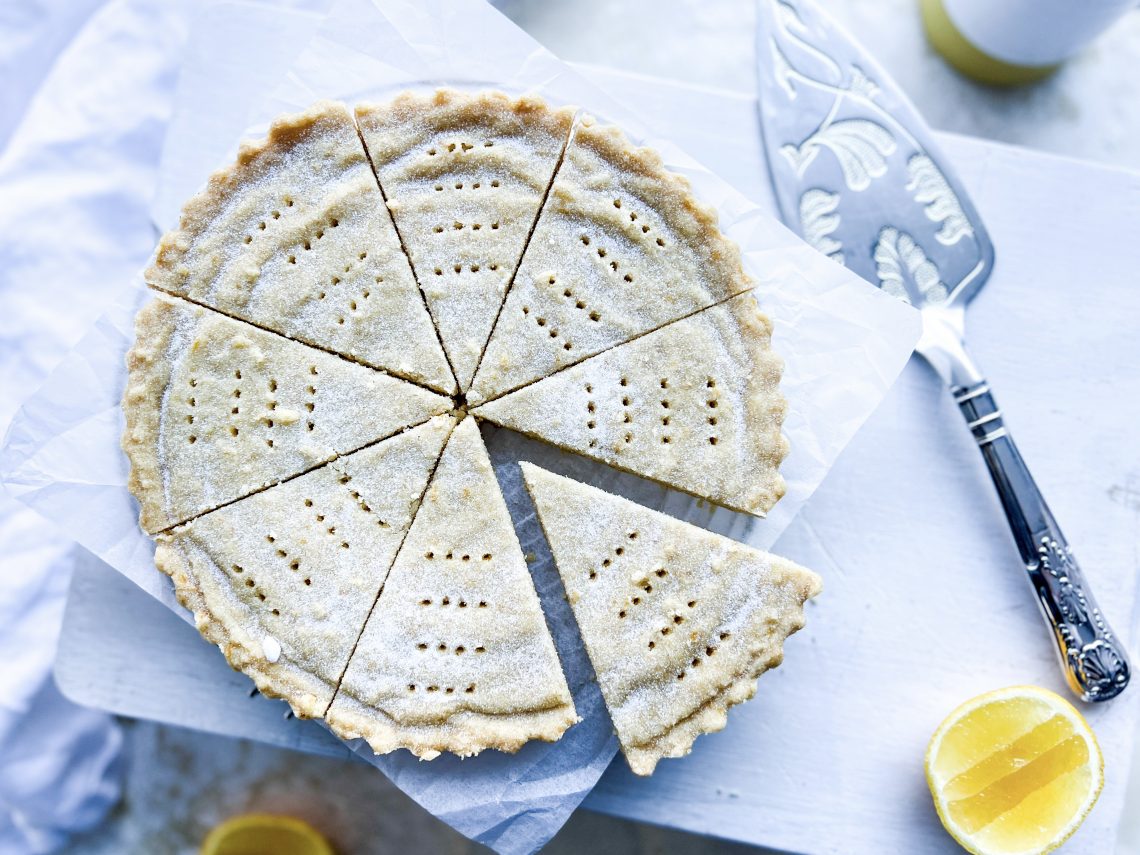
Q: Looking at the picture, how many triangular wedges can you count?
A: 8